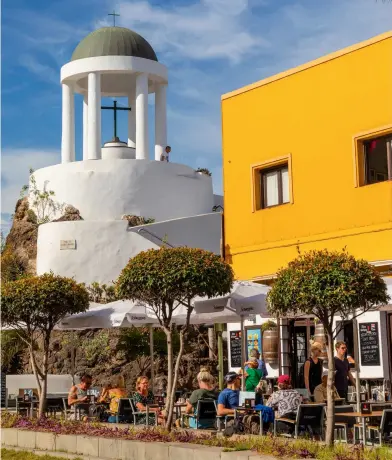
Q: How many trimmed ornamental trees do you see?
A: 3